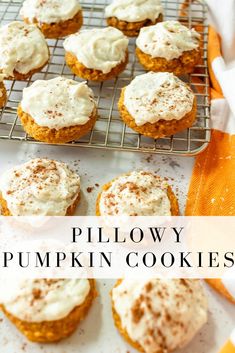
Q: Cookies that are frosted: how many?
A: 11